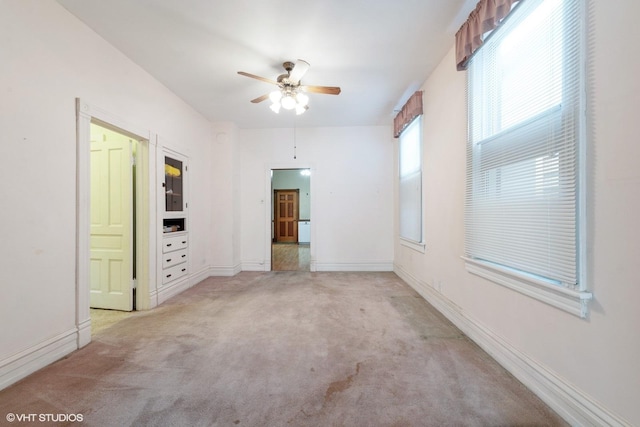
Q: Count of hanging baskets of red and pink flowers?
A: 0